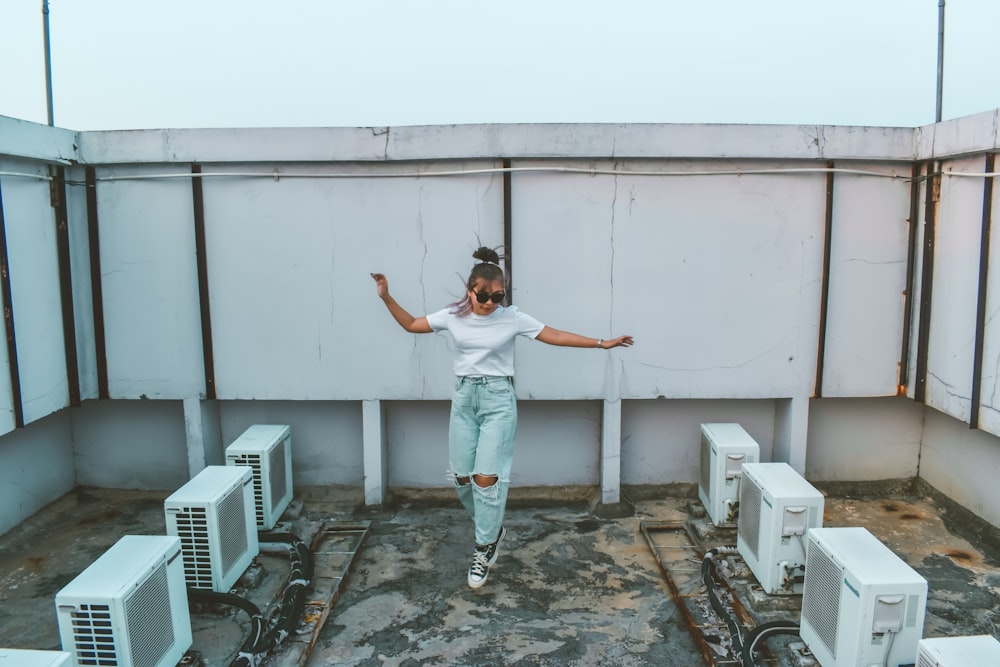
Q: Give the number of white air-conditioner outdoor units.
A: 8